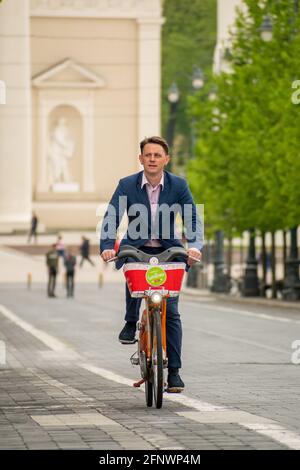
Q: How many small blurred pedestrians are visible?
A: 5